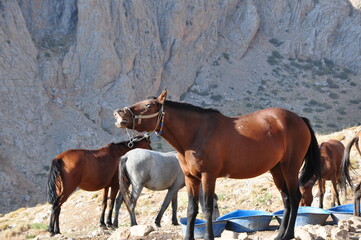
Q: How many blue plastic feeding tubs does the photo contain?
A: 4